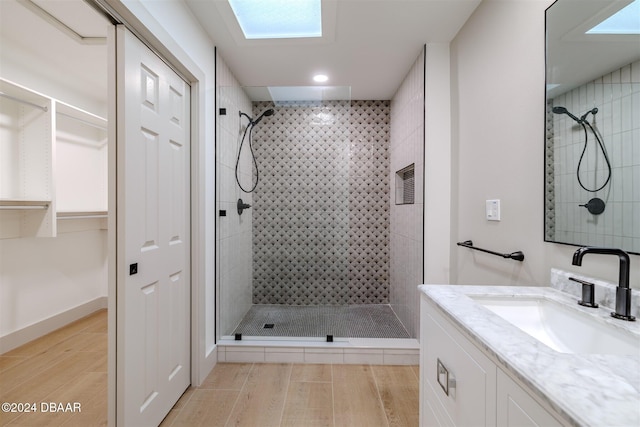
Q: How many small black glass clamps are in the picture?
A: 4